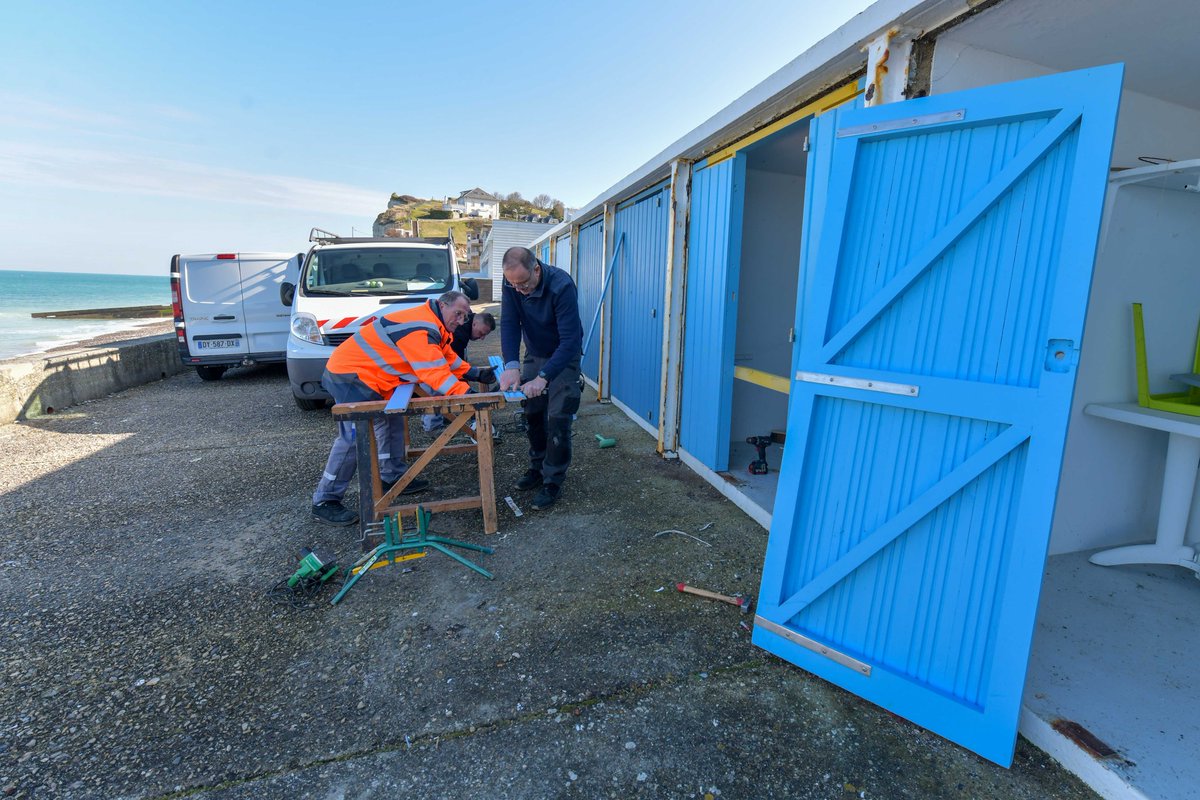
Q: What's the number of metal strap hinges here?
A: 3